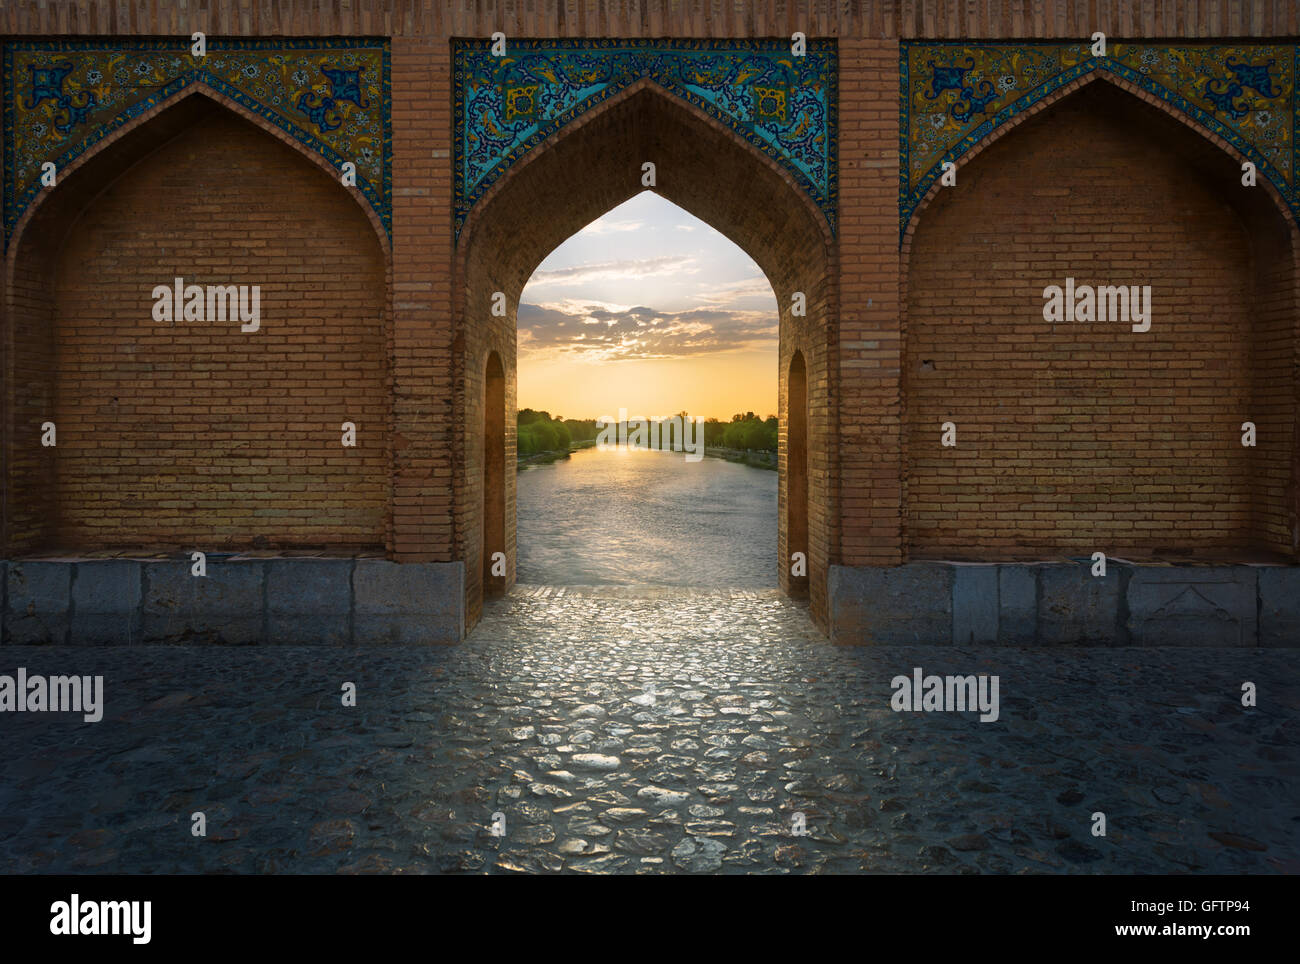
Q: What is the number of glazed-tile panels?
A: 3